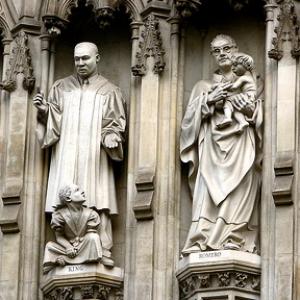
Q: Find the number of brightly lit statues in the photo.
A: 2